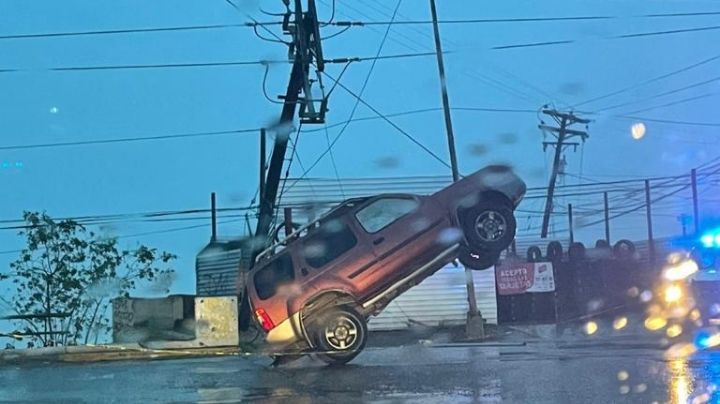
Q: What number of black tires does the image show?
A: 8